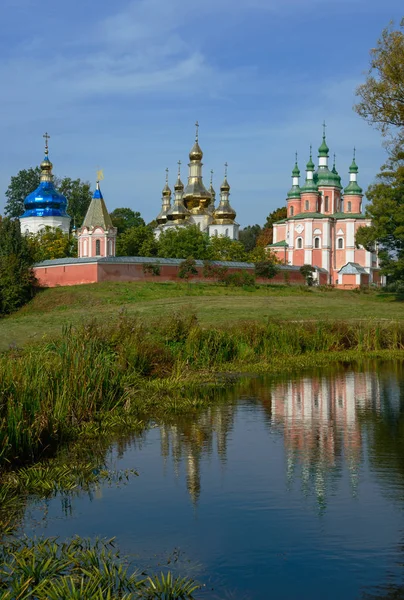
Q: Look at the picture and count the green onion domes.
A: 5